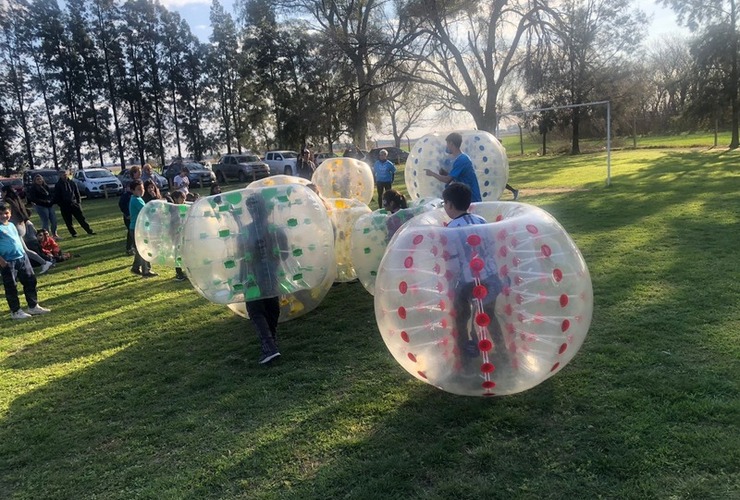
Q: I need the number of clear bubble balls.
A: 8